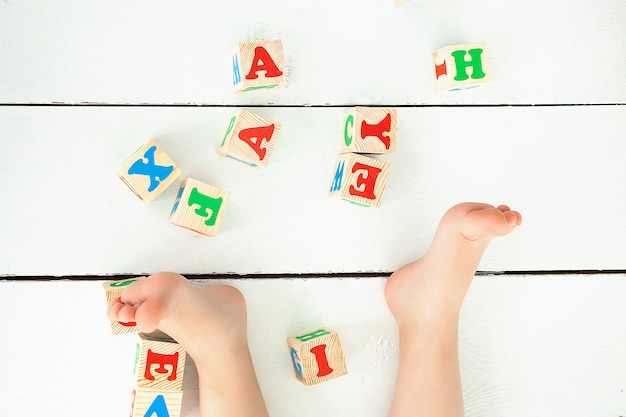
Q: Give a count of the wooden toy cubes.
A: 11